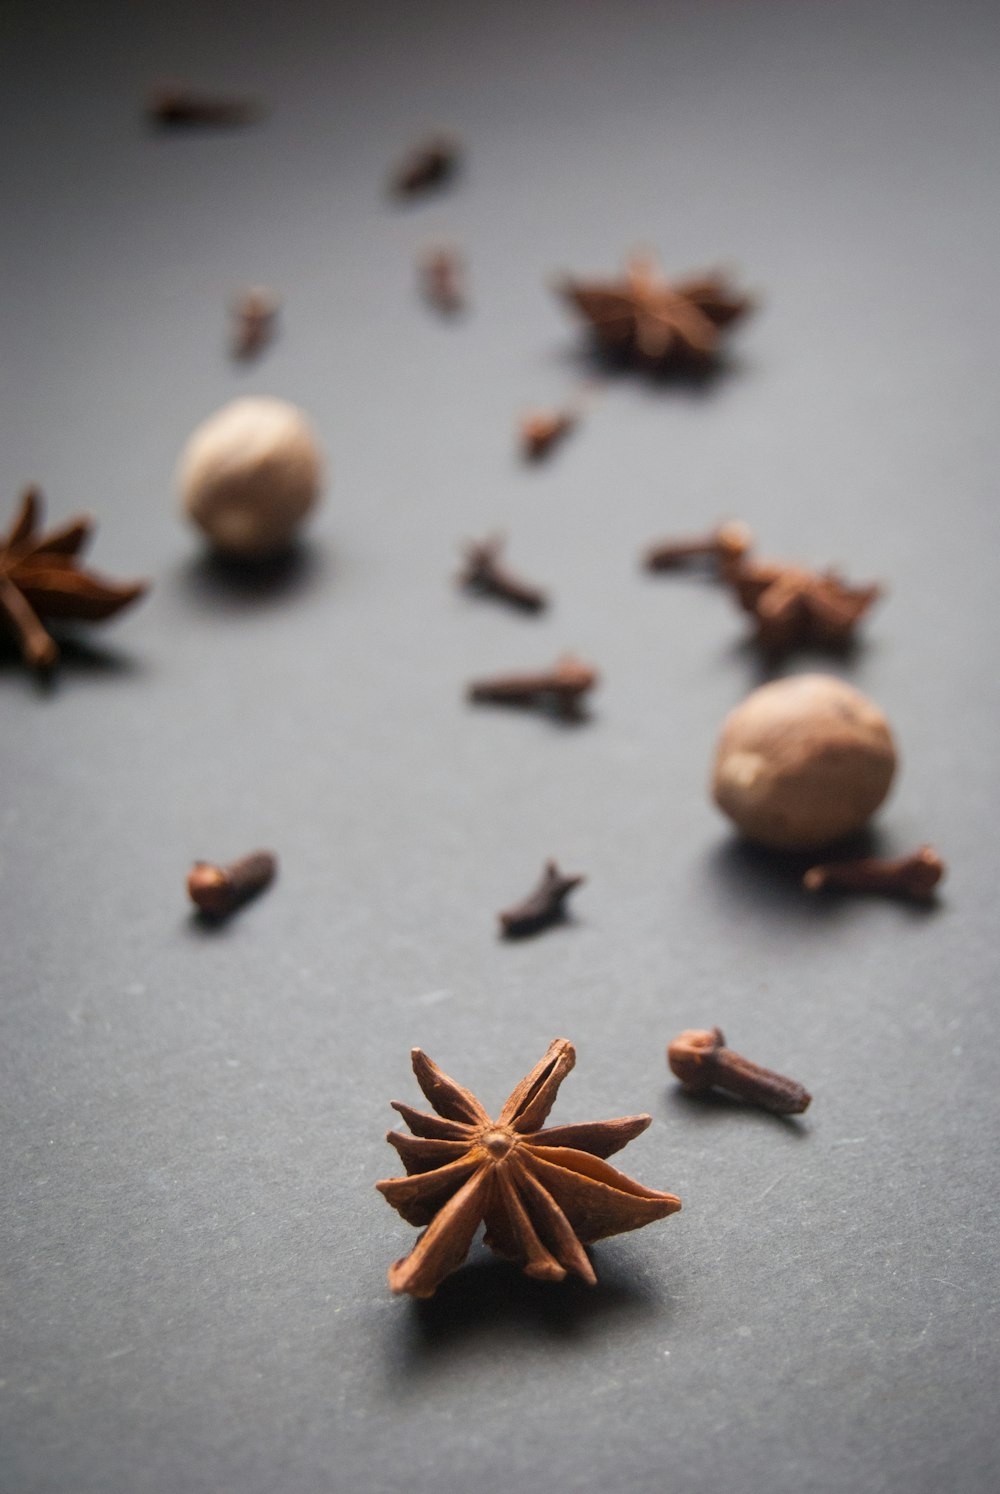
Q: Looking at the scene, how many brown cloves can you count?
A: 12